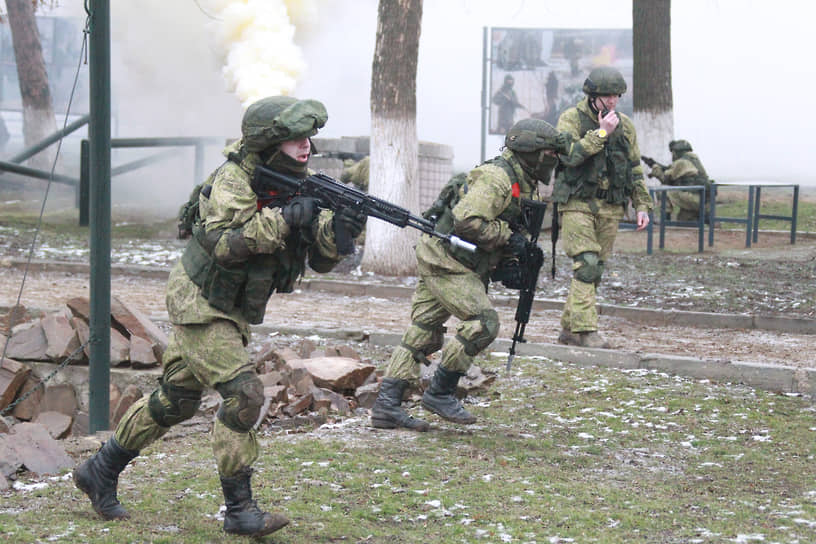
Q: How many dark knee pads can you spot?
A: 5